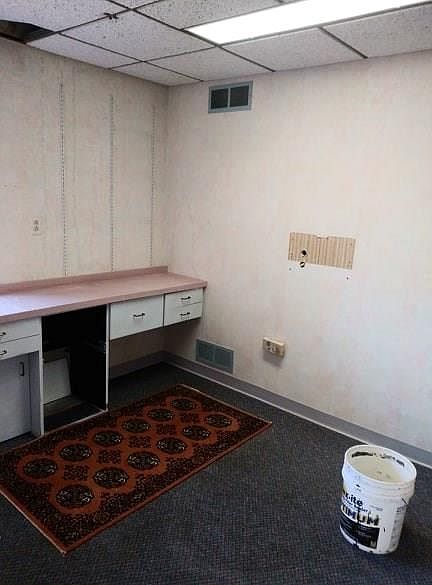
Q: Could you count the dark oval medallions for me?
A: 12